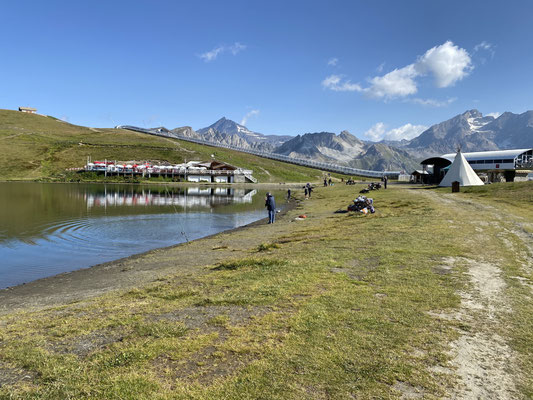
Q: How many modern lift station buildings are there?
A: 1